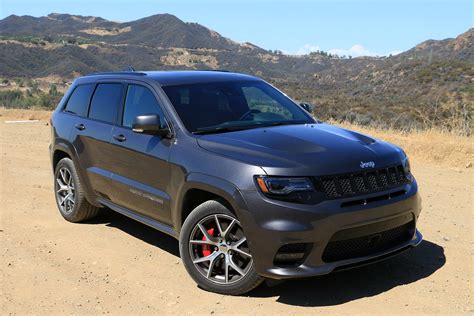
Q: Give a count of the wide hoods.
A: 1